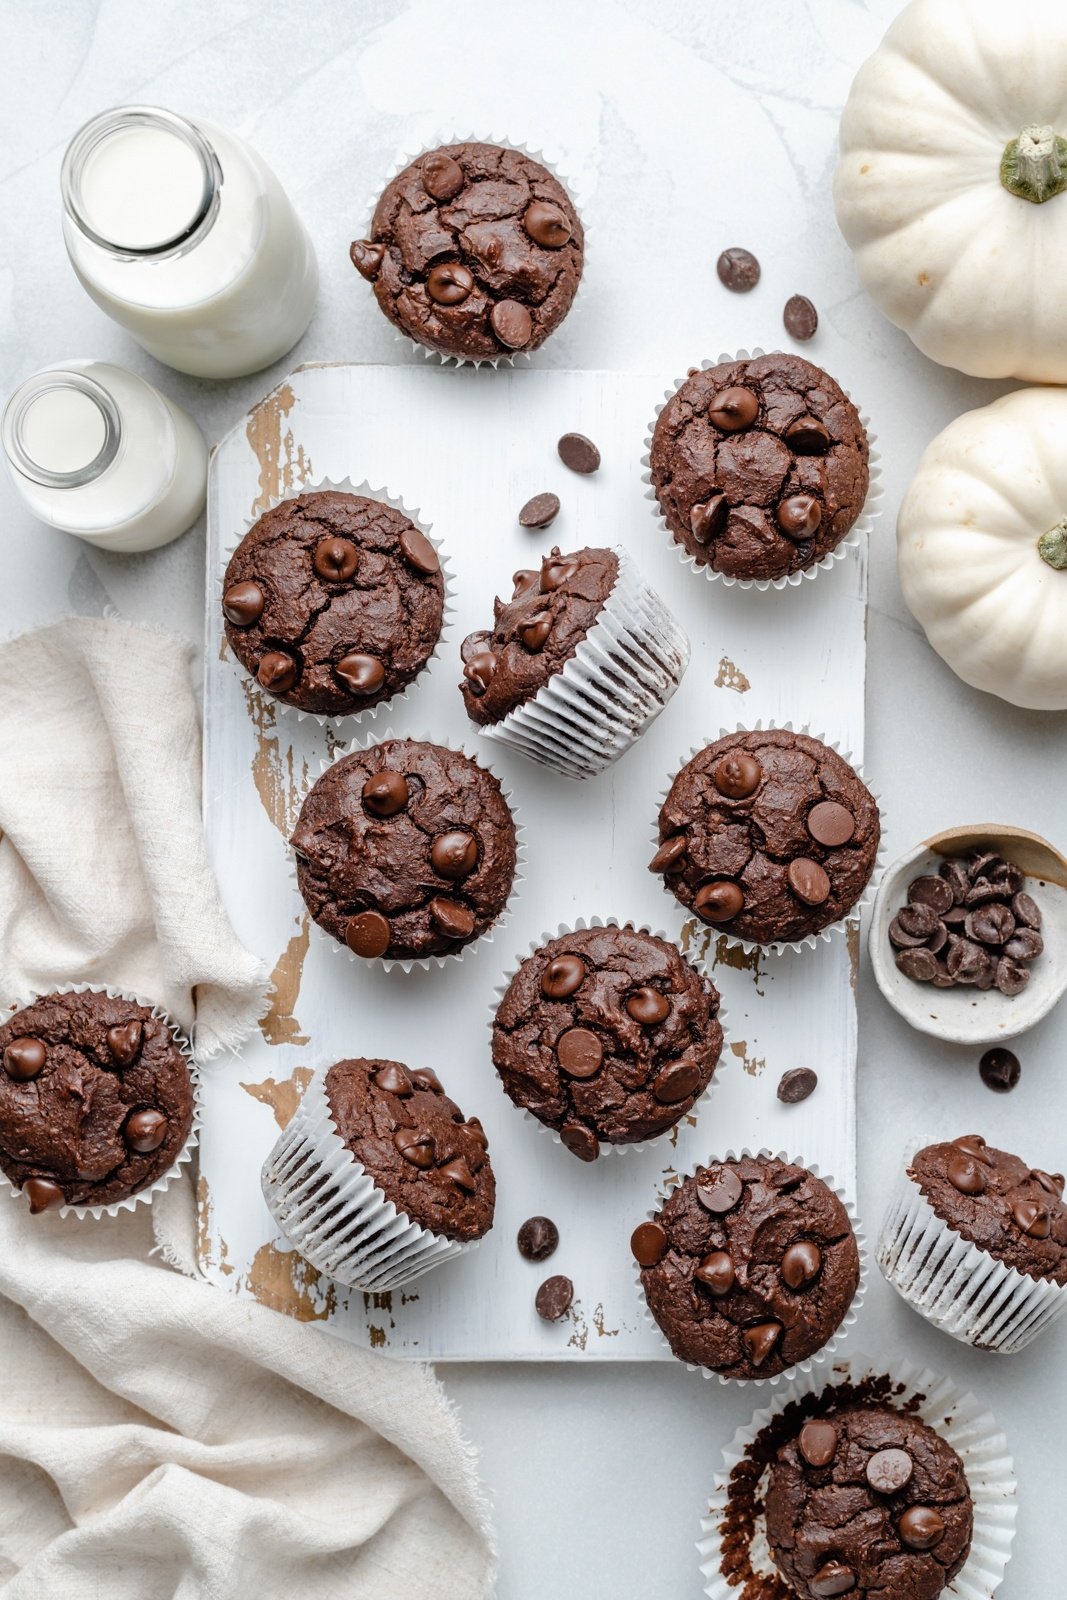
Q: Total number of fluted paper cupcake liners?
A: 12